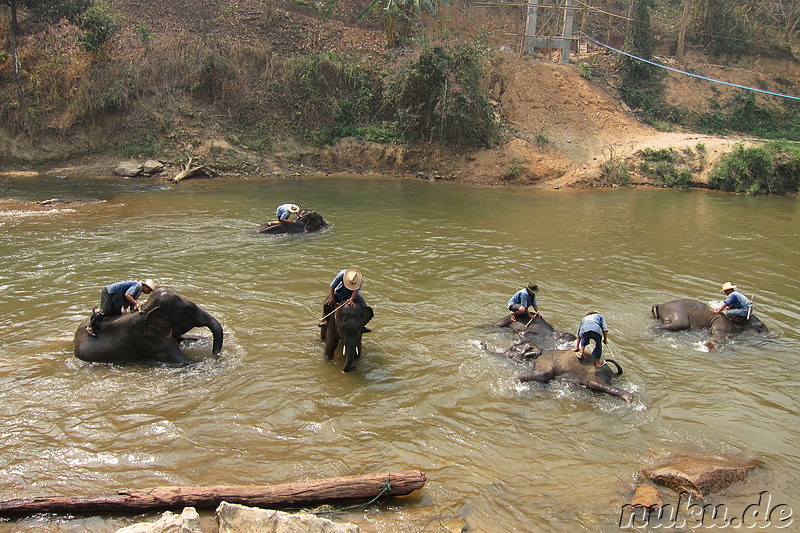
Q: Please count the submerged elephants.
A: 4